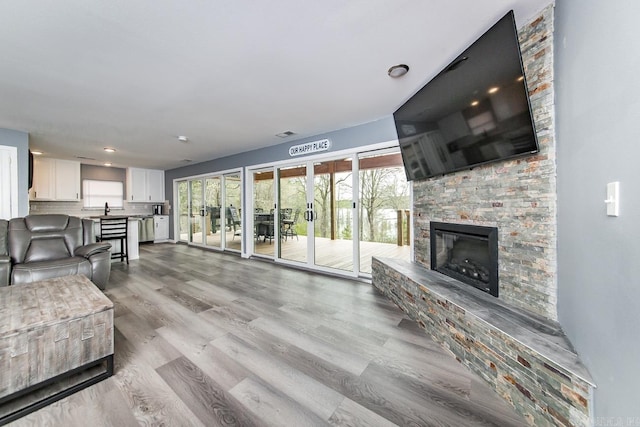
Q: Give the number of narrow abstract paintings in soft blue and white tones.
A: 0